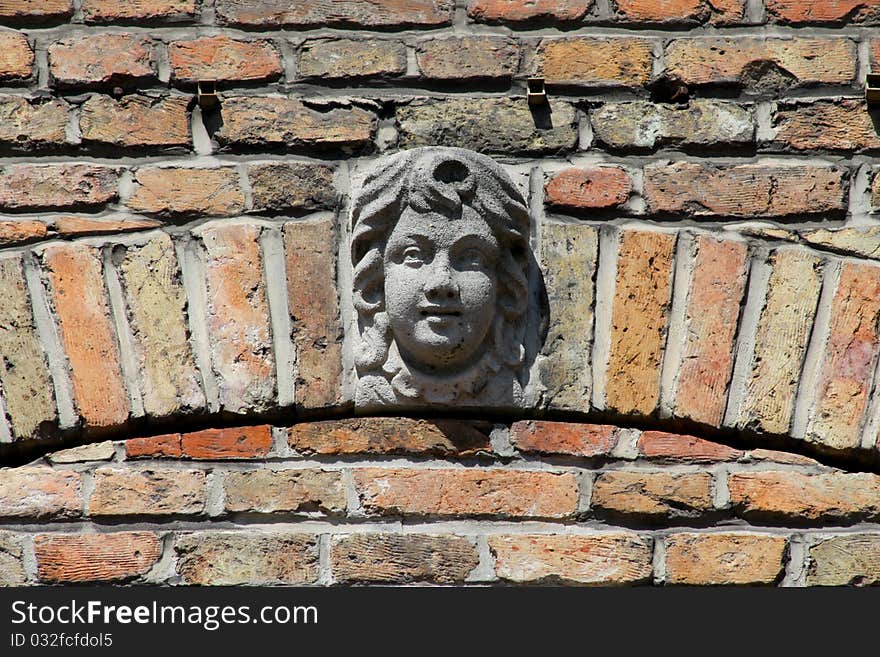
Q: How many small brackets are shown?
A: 3